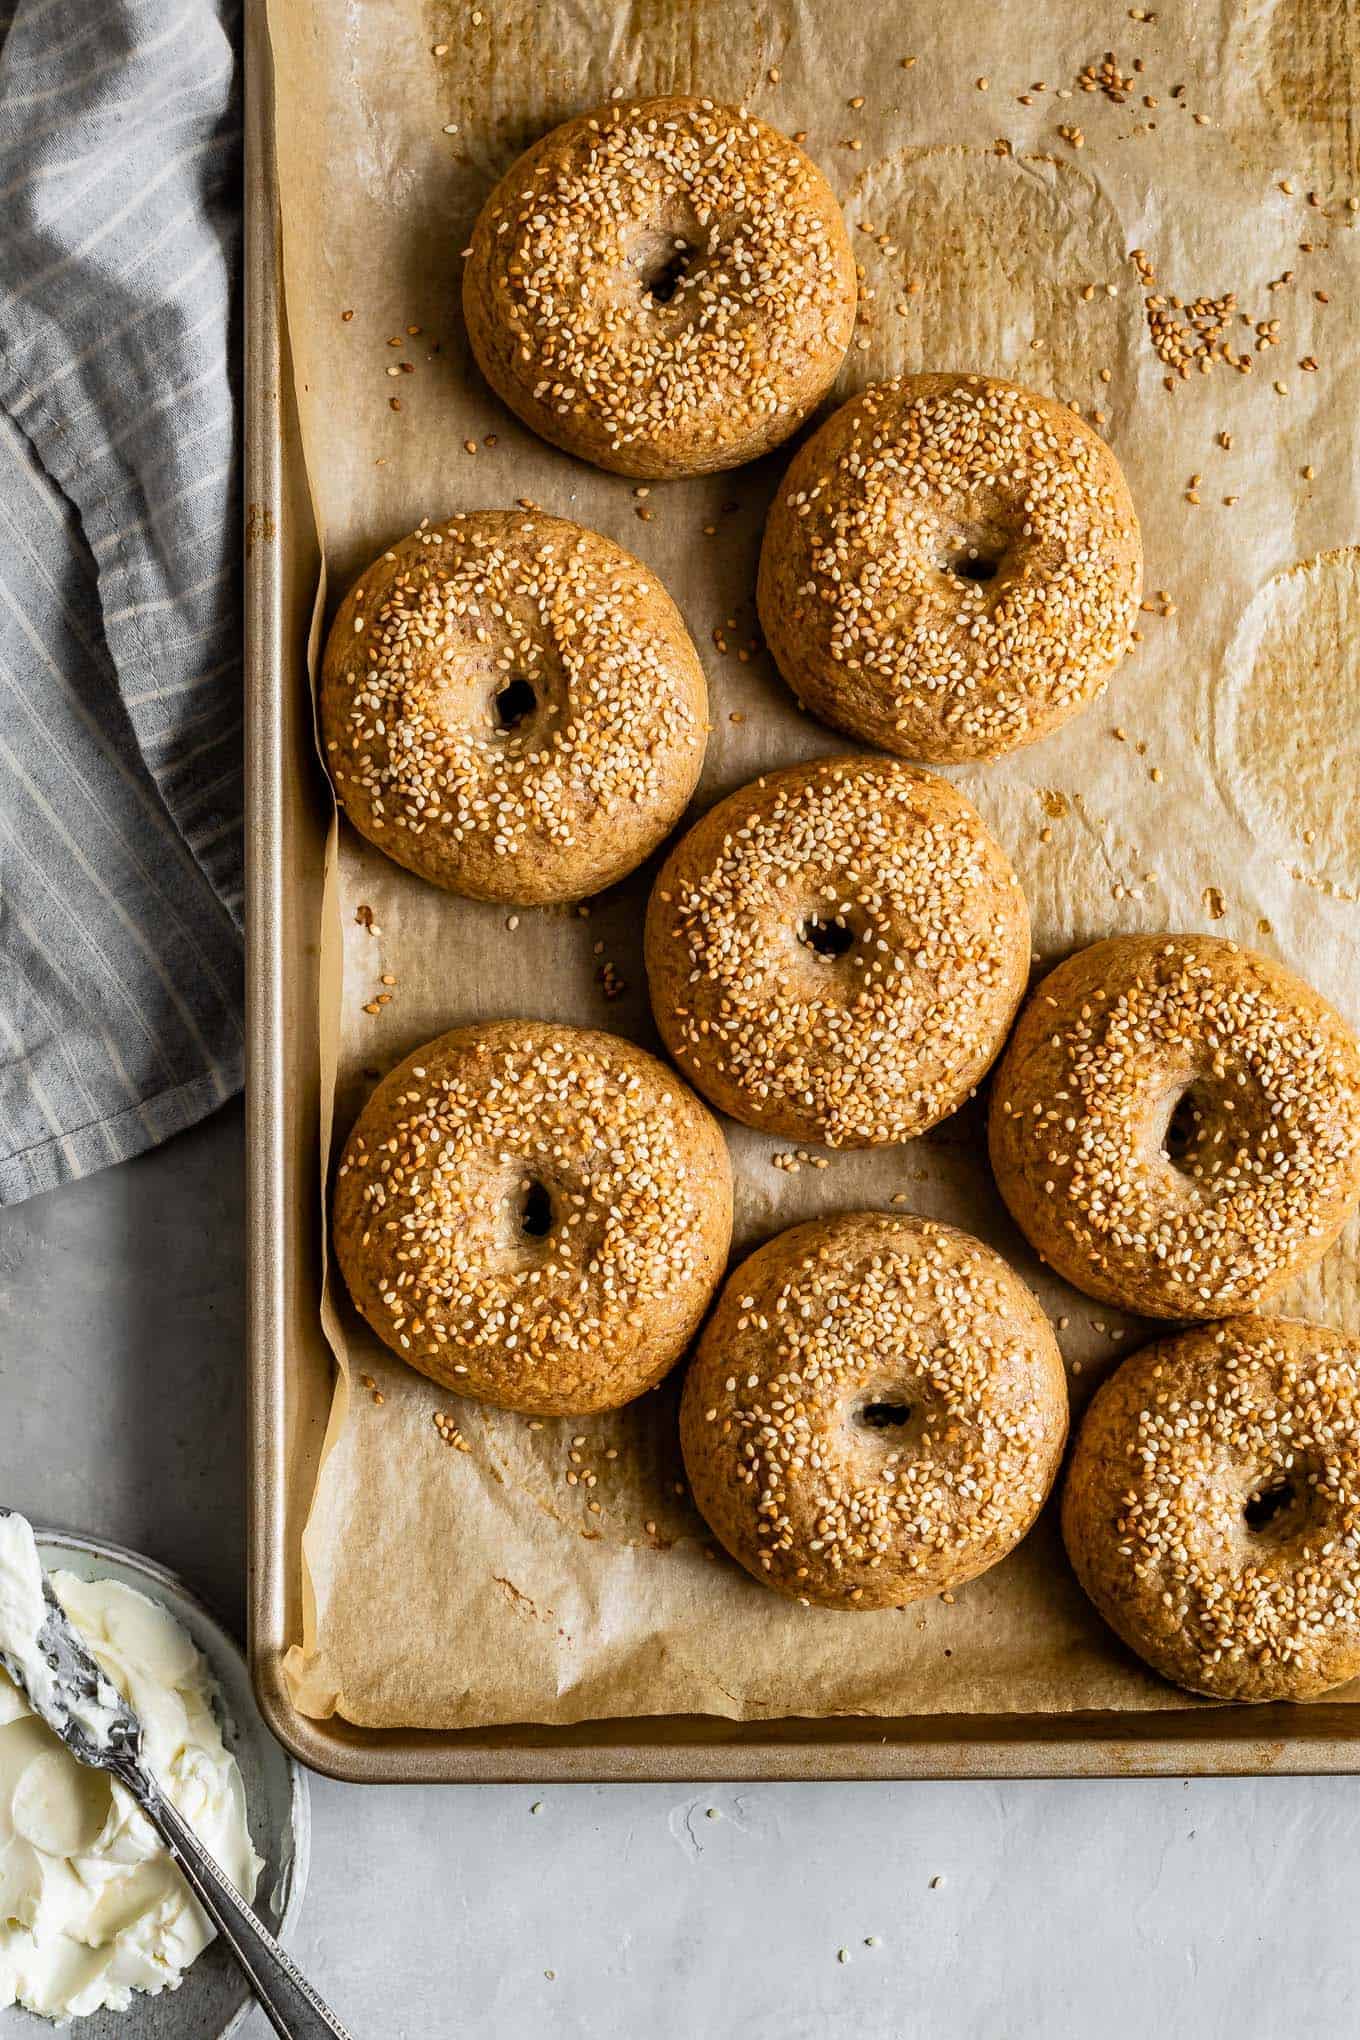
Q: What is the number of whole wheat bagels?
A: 8